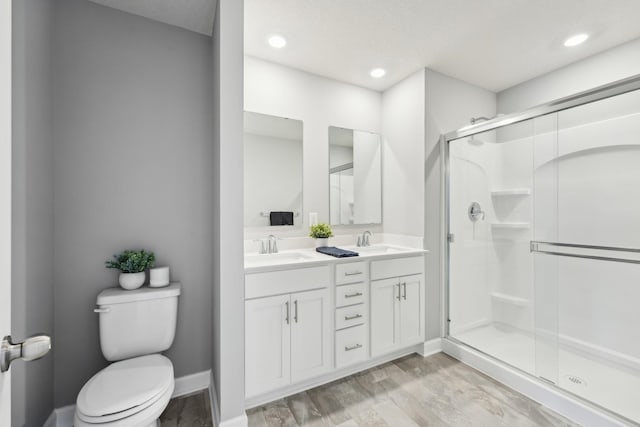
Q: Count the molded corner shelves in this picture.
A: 3